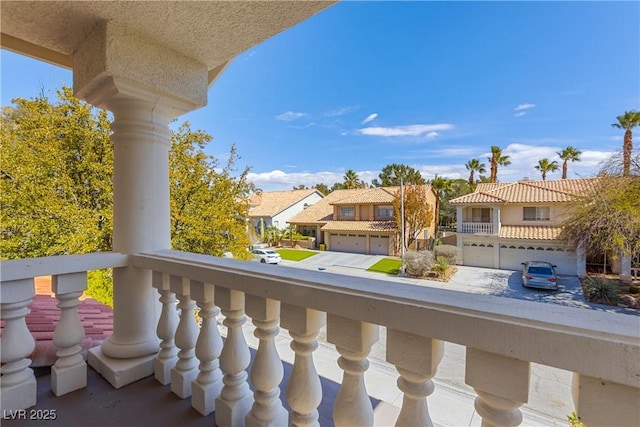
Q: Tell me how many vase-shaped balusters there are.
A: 11